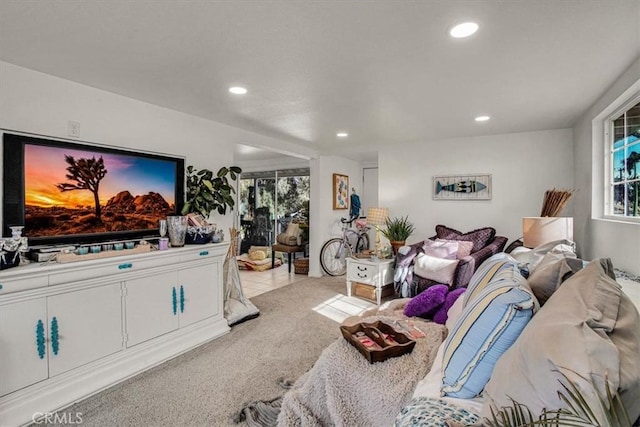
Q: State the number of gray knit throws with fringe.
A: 1